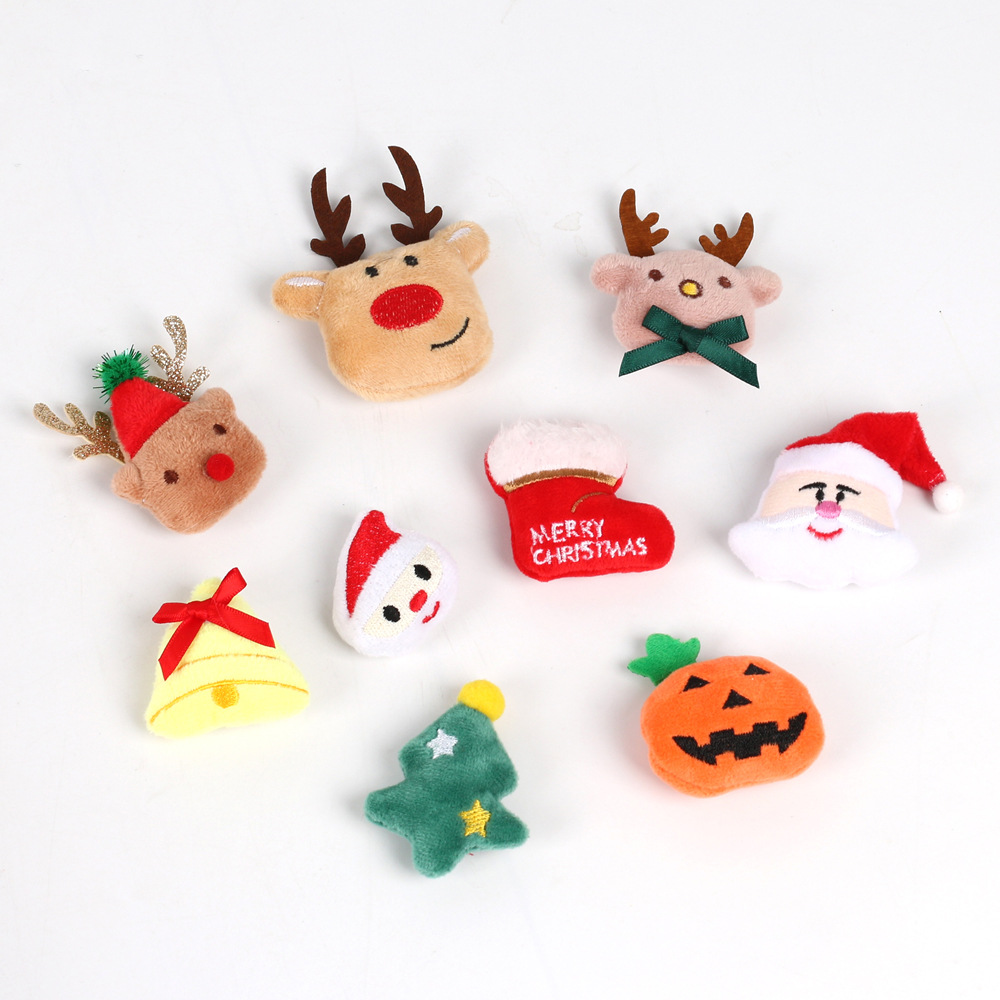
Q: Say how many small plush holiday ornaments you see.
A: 9